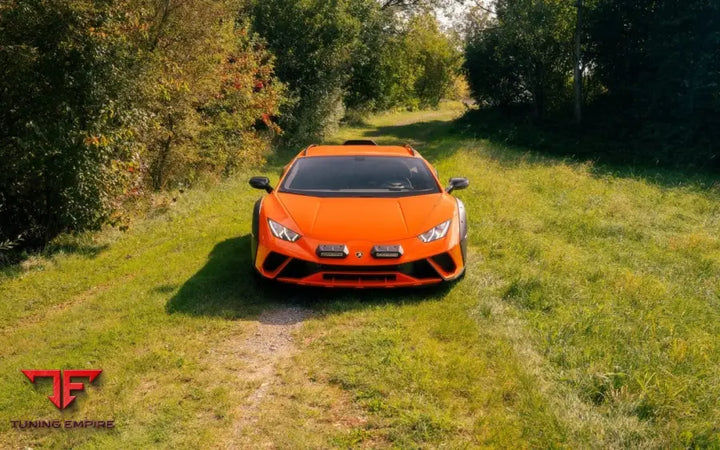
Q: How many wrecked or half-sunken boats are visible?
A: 0